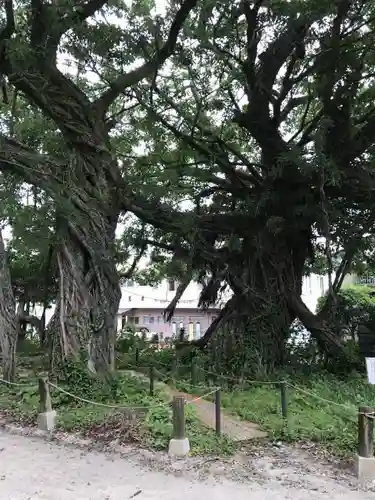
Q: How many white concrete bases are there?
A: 3